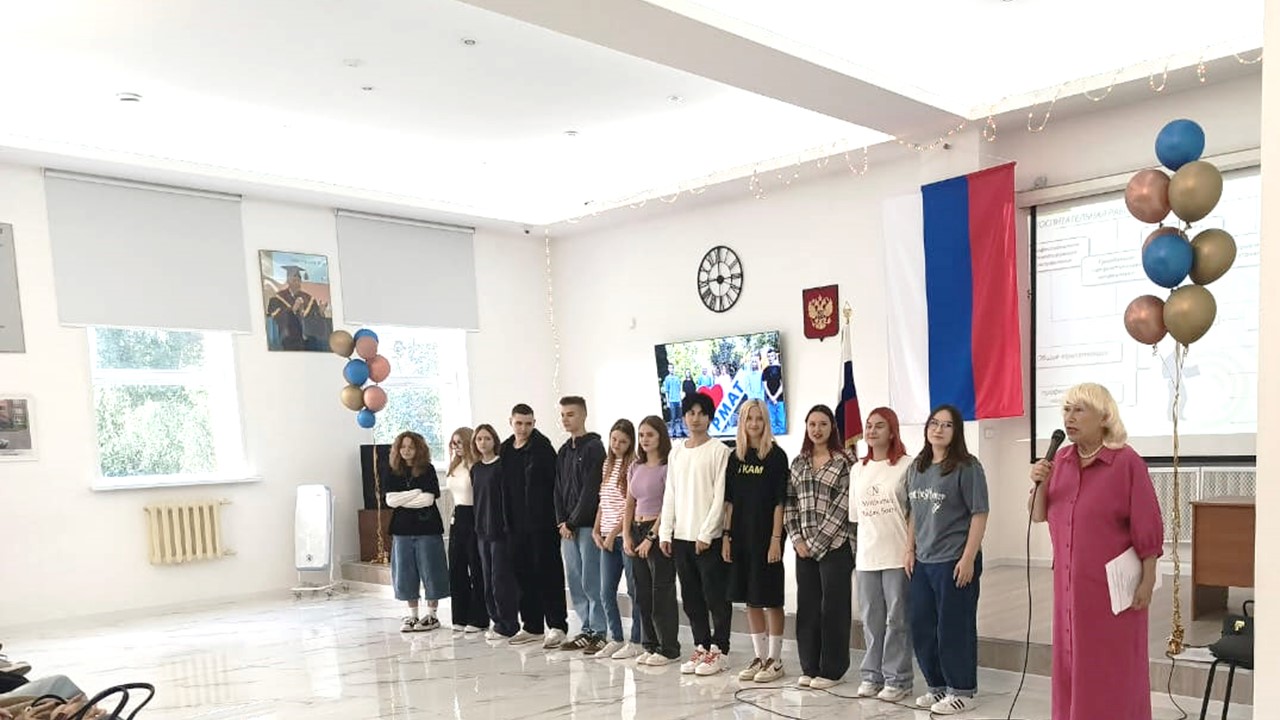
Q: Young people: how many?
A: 12